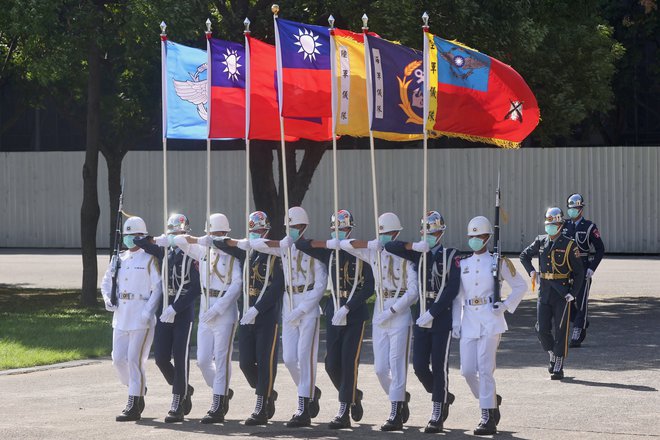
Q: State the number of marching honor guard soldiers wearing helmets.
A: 11